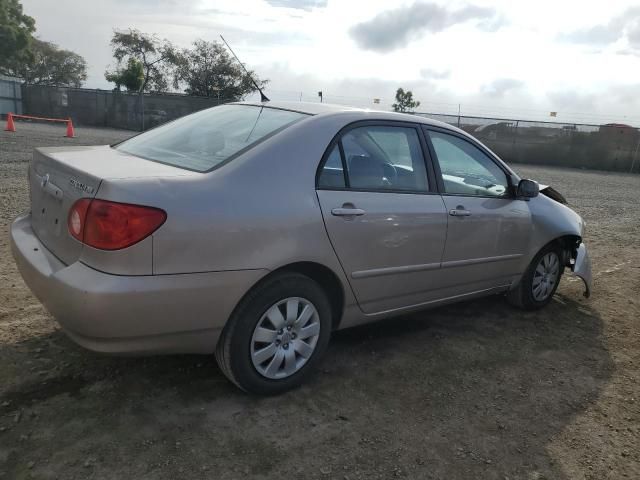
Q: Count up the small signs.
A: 2